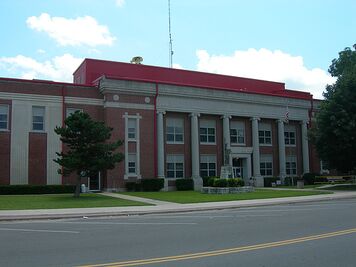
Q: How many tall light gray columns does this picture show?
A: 6